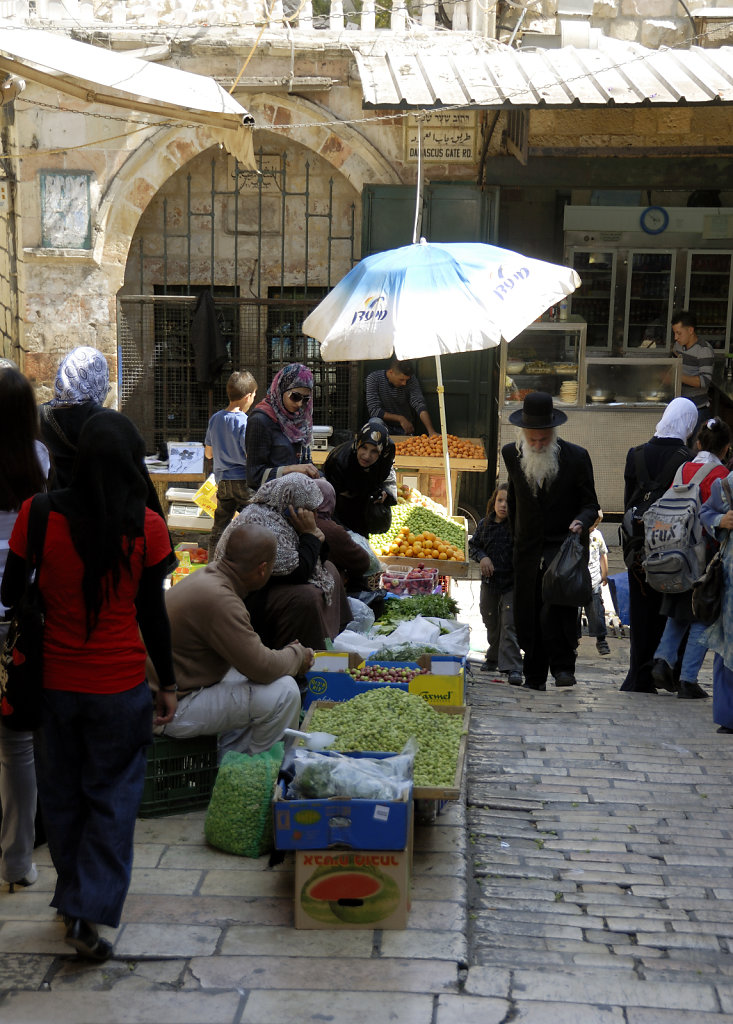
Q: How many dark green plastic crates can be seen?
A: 1